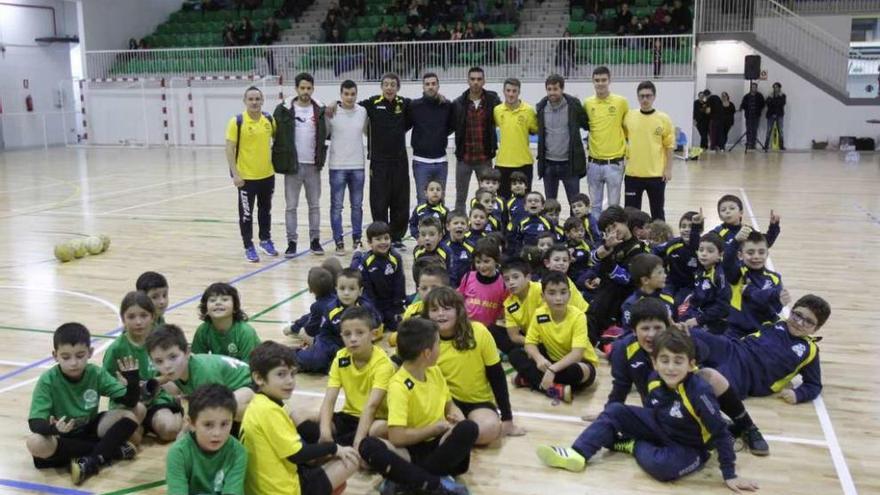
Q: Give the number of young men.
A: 10